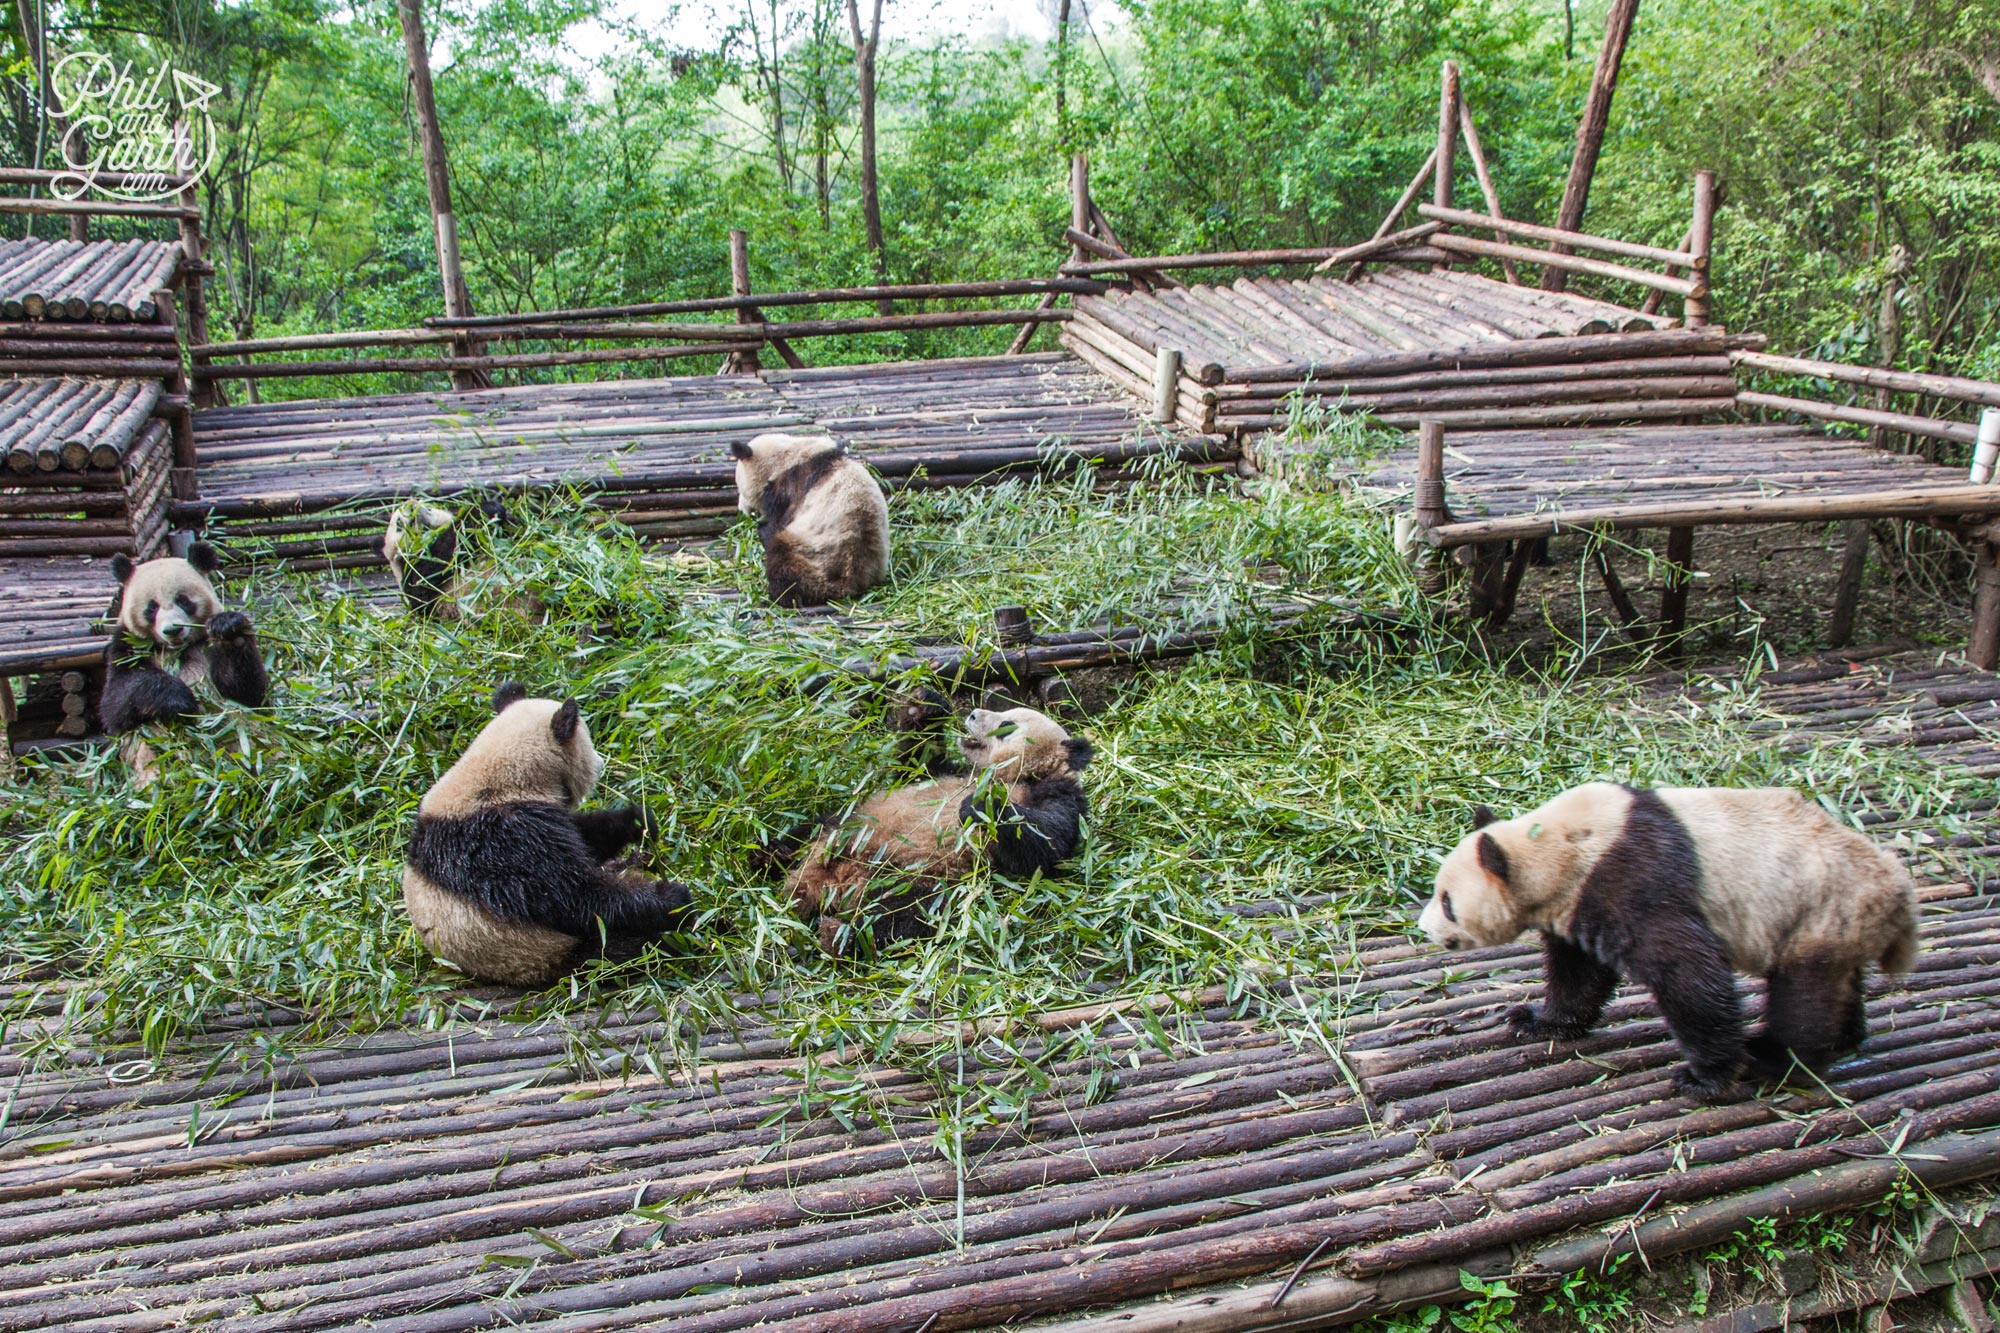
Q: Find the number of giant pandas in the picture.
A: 6